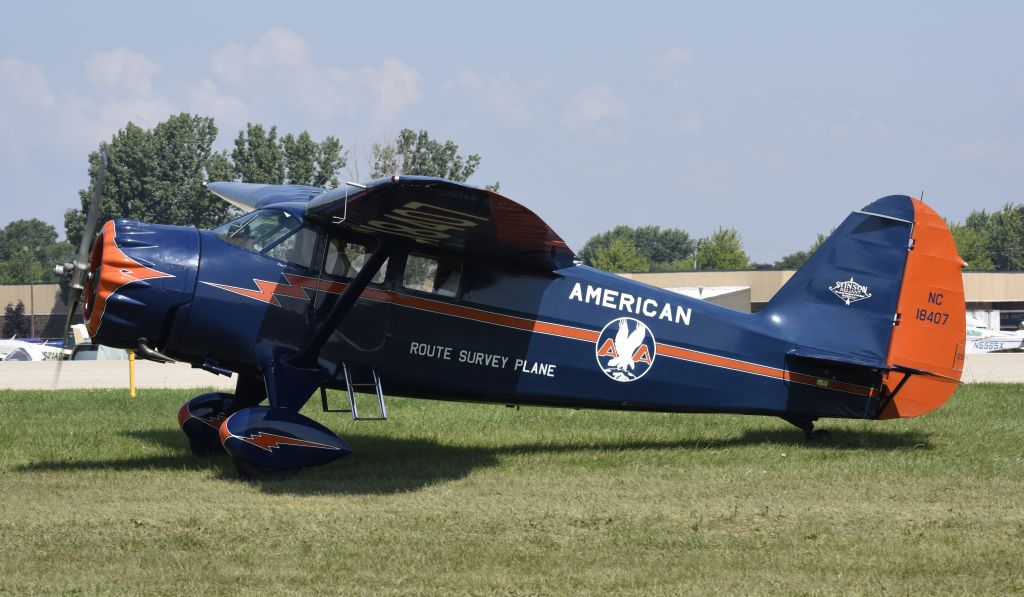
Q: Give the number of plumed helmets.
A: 0